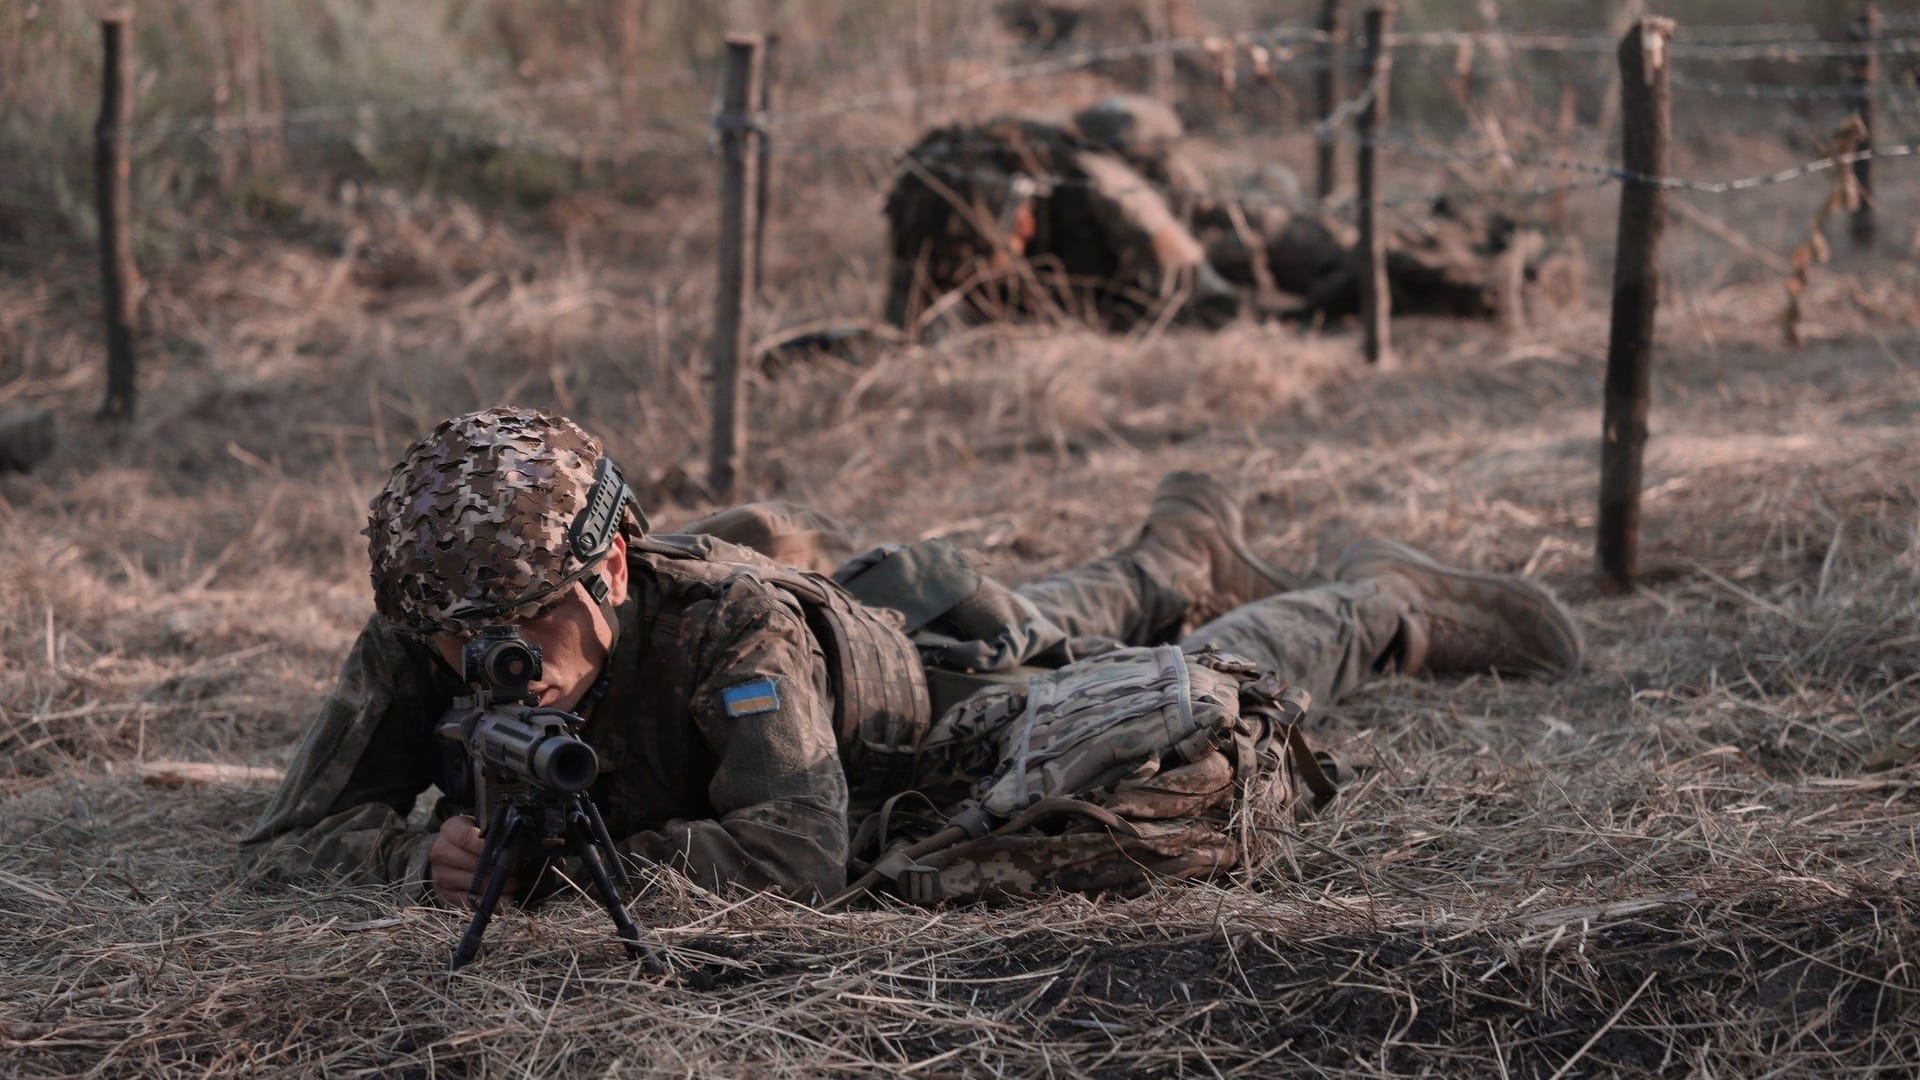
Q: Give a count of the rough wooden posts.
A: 7